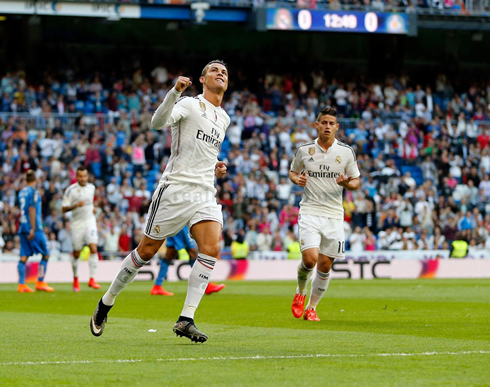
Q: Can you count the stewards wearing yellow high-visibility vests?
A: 5